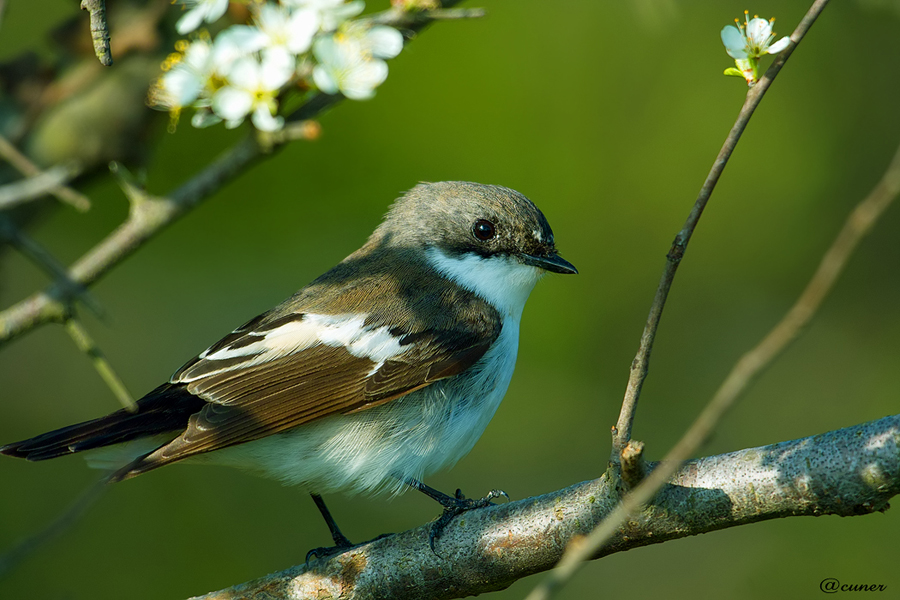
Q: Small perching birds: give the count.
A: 1